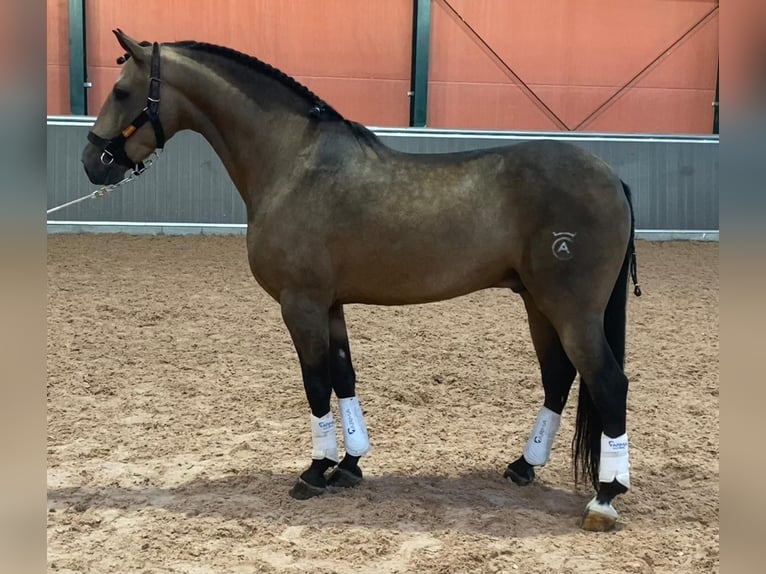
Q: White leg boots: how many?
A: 4